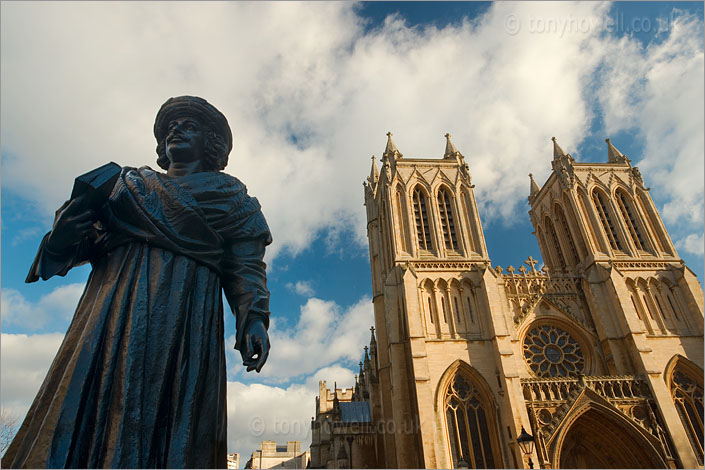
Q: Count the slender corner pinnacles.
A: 6